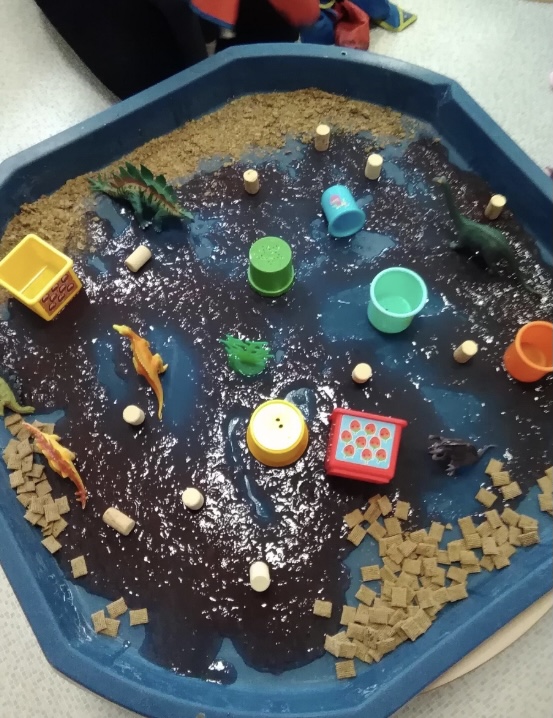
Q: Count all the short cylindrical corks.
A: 11